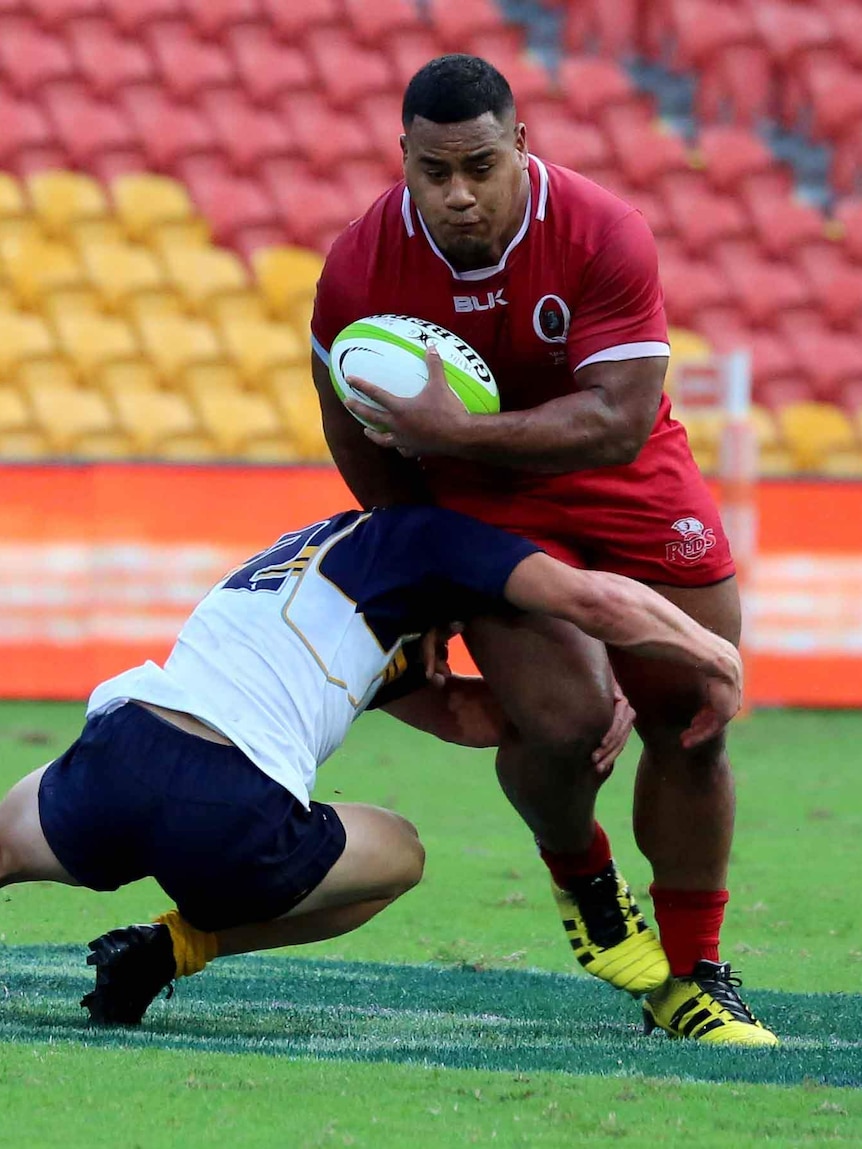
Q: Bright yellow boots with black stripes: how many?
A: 2